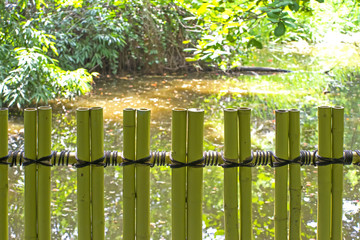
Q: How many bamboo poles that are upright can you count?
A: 15